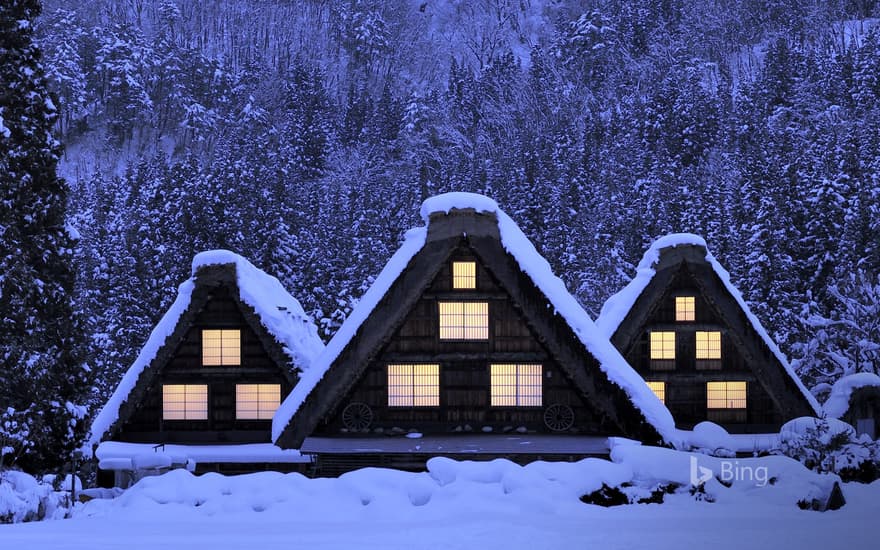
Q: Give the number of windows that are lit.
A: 12